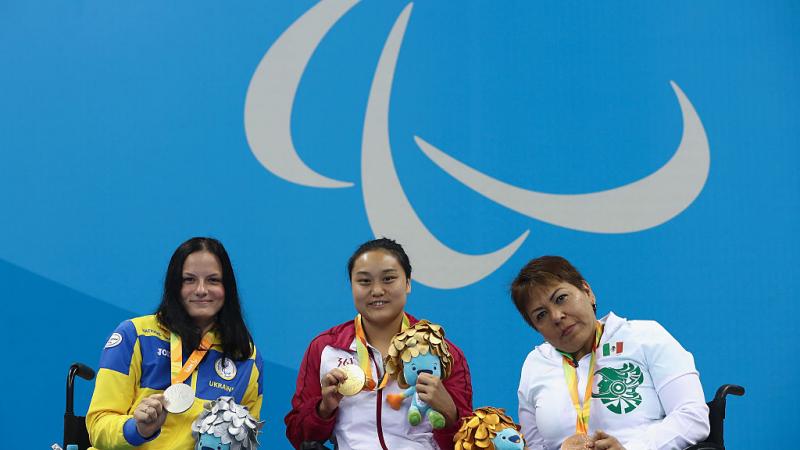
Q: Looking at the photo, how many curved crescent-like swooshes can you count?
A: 3